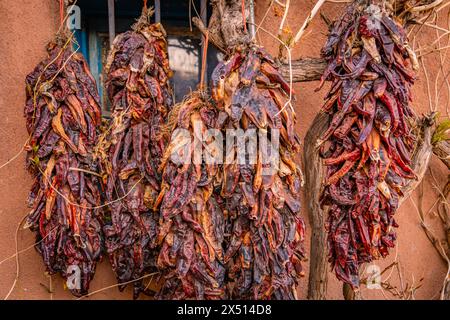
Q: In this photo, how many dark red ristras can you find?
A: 5